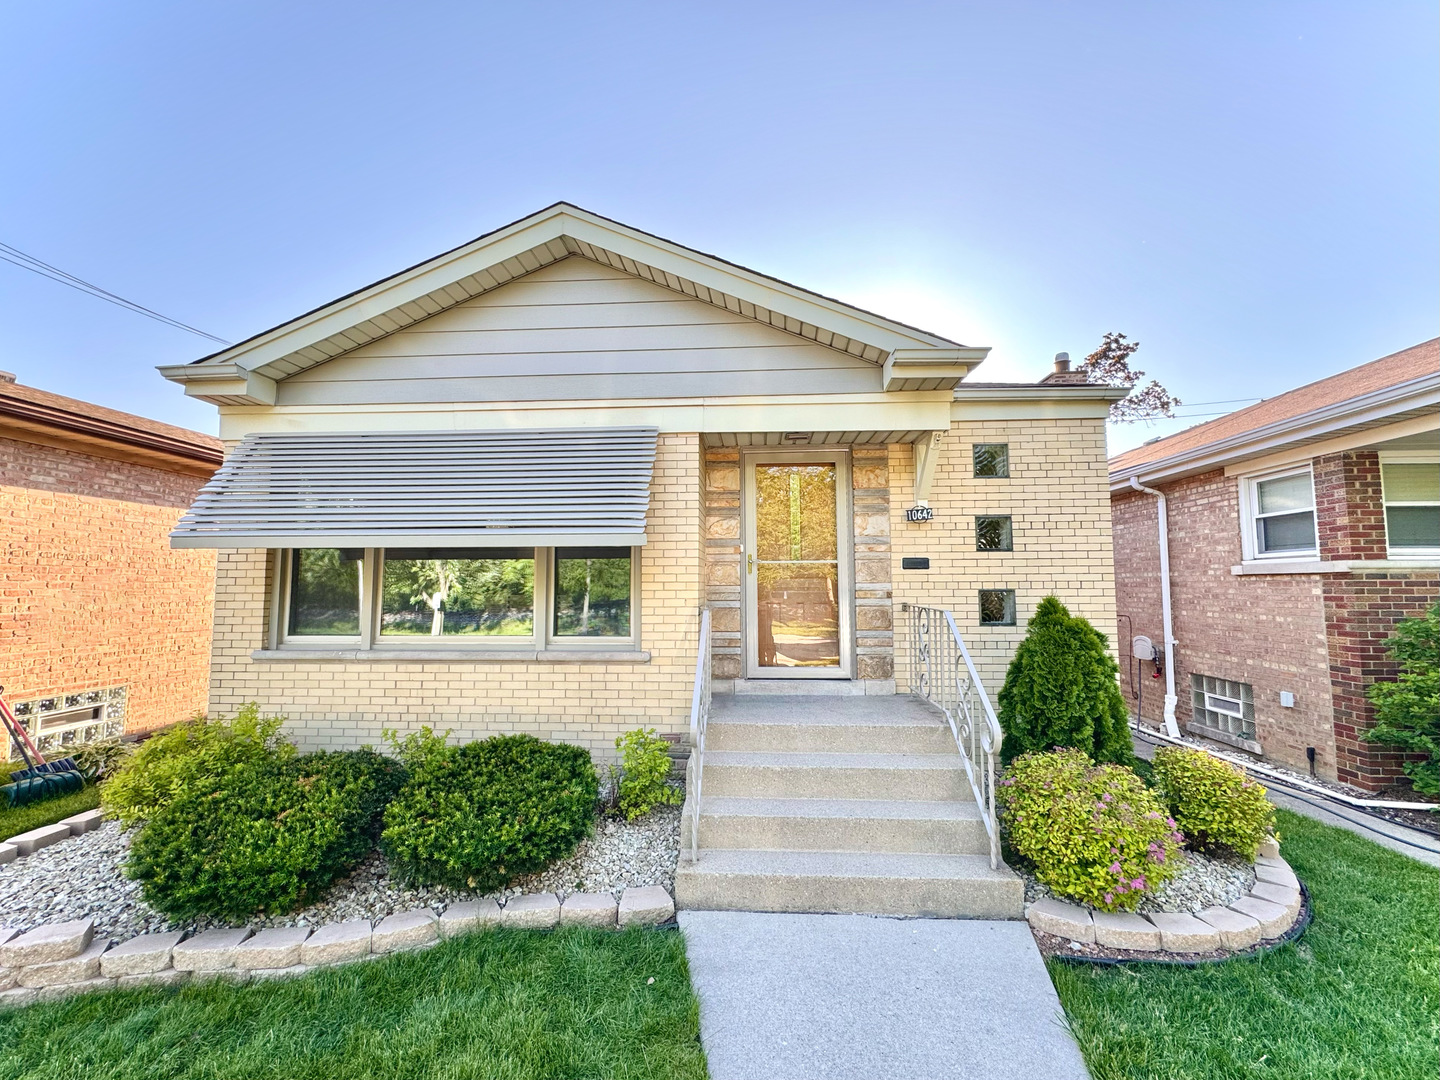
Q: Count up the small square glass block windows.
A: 3